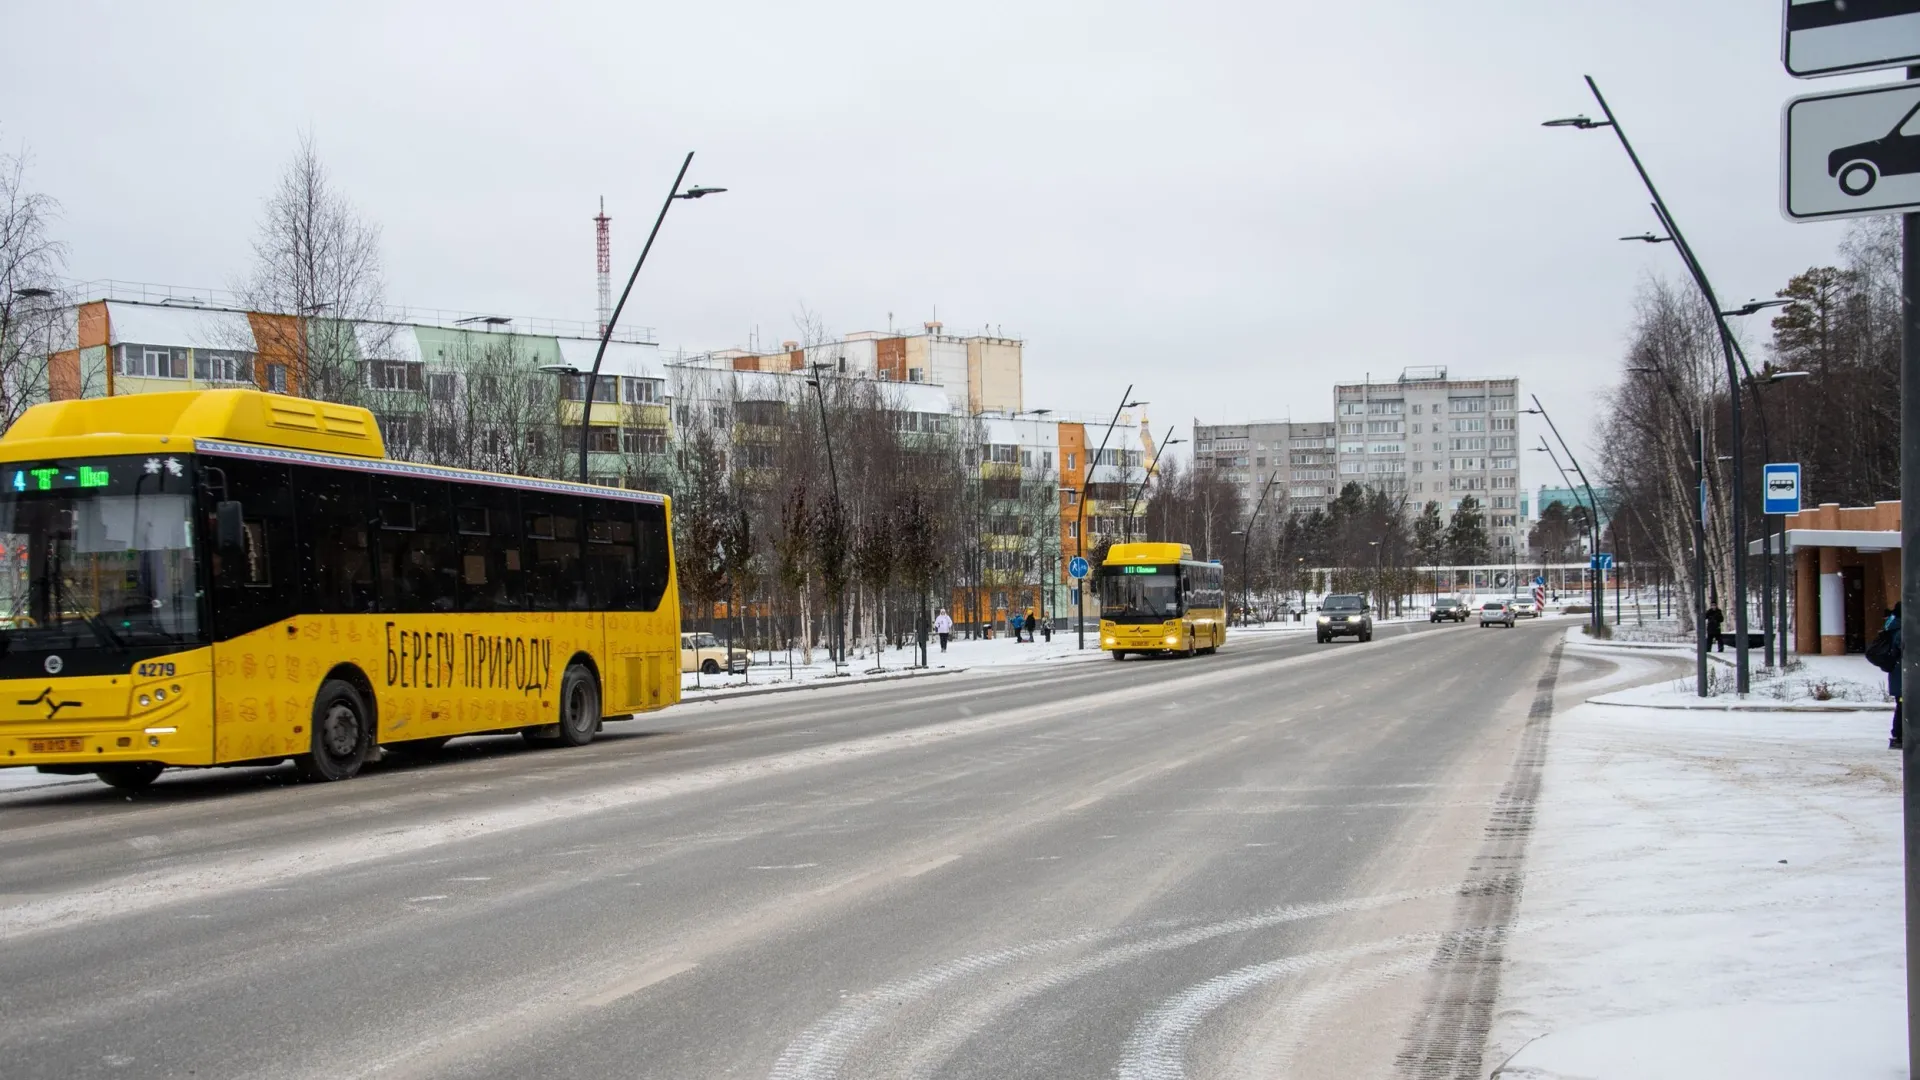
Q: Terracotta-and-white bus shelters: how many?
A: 1